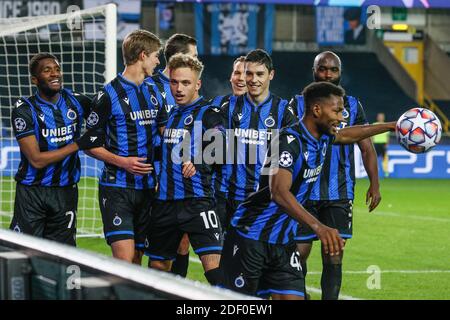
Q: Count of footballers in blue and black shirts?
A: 8